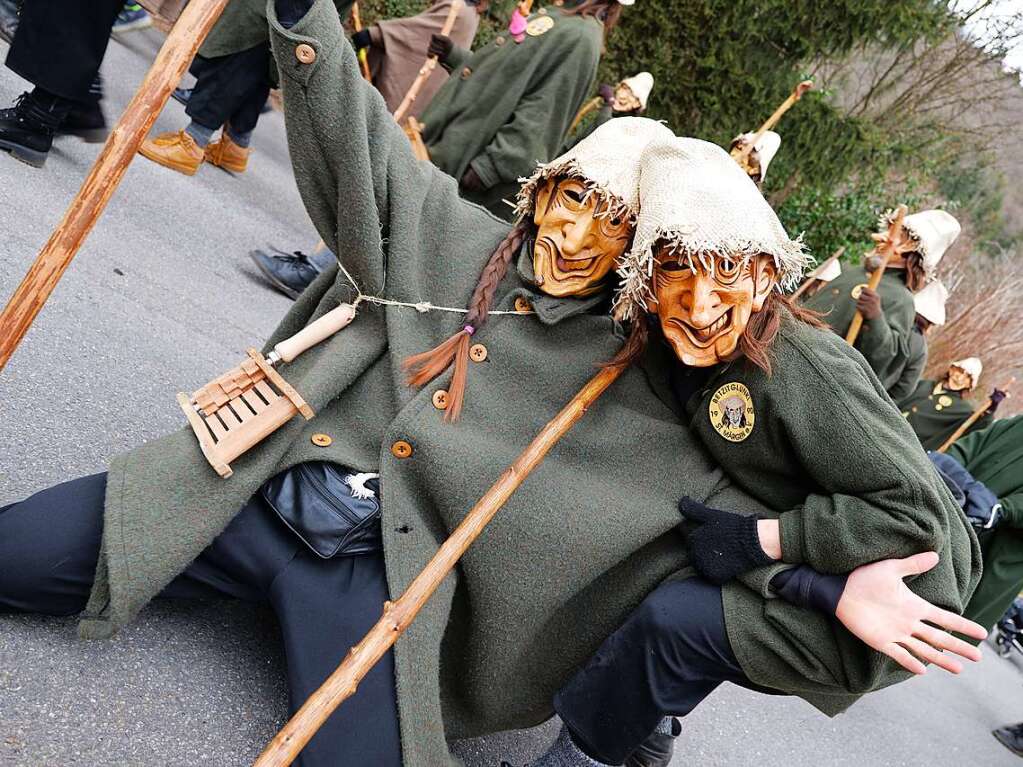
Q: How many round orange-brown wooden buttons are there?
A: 6